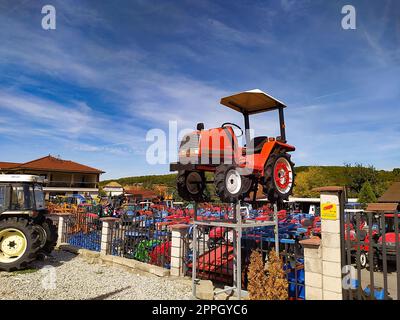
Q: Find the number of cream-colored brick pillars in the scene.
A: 5